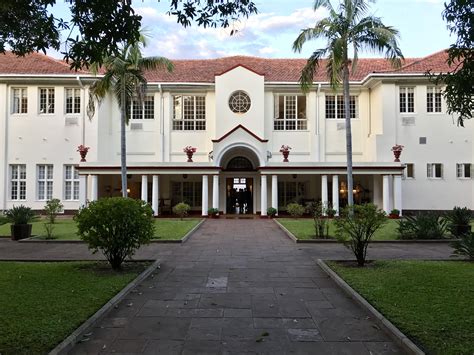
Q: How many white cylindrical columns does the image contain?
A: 12